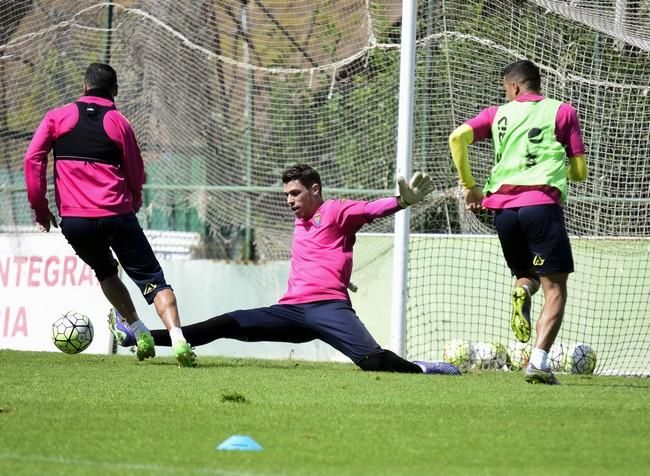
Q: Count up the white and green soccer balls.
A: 6